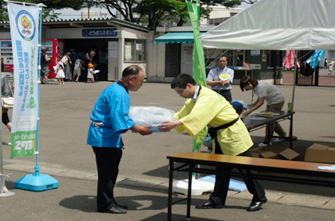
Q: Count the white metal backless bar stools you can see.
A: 0